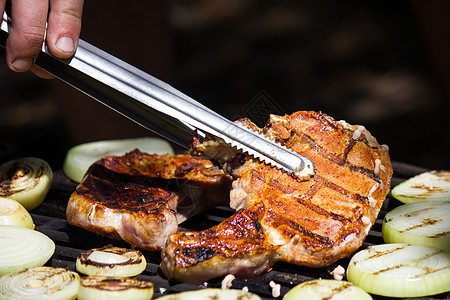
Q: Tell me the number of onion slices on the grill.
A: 12